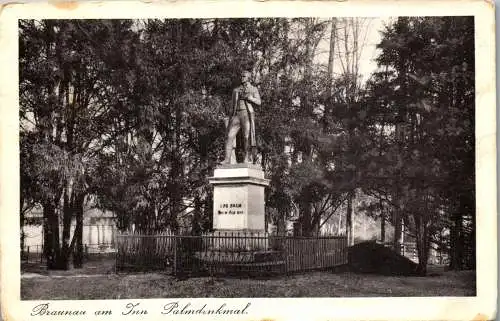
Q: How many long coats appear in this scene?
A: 1